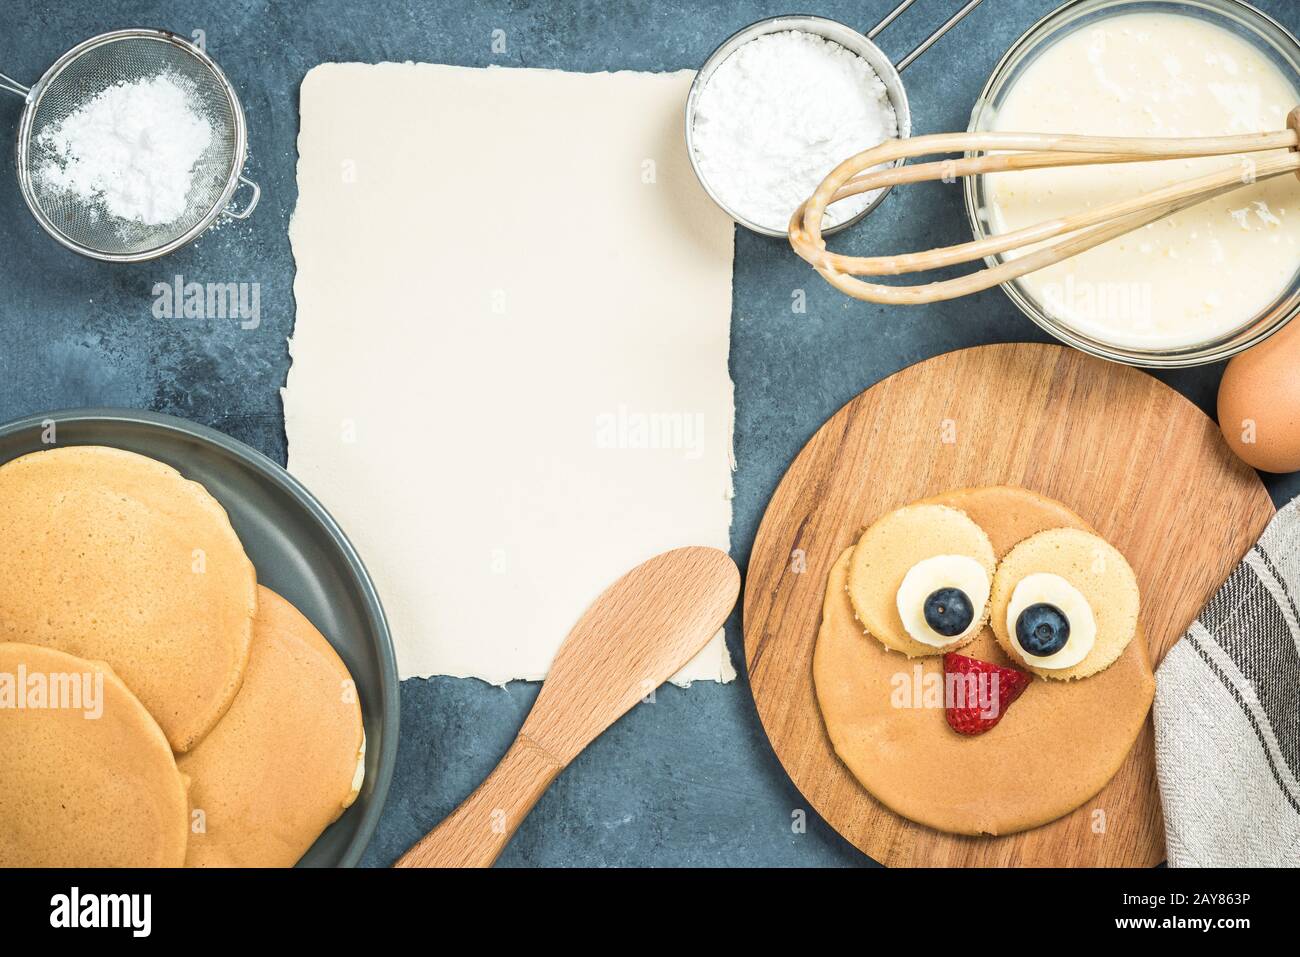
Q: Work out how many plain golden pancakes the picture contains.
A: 3